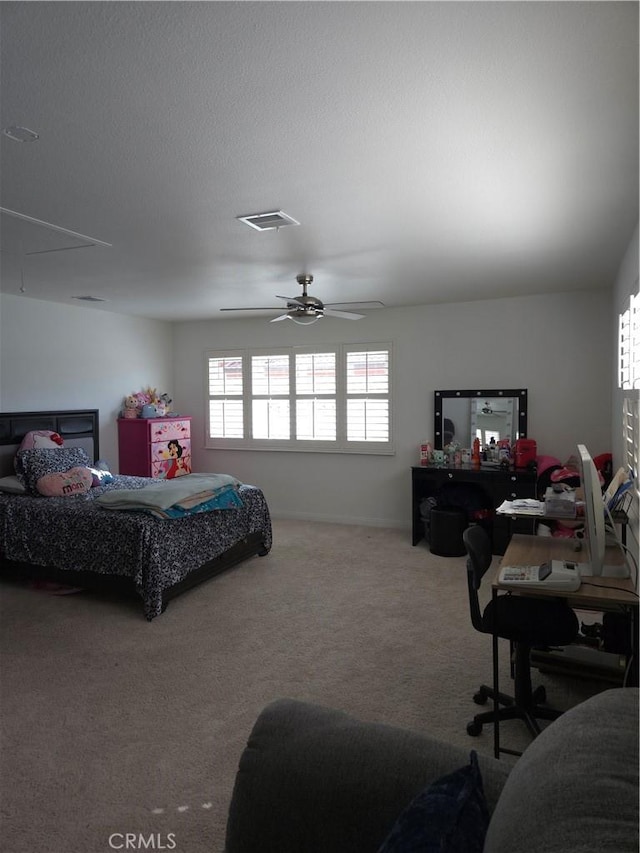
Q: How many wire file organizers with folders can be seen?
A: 1